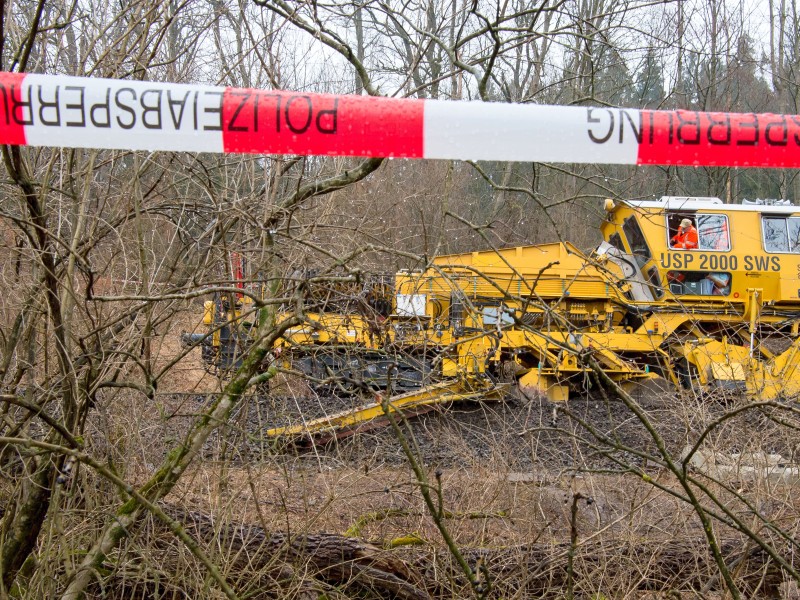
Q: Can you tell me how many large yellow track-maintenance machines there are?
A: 1